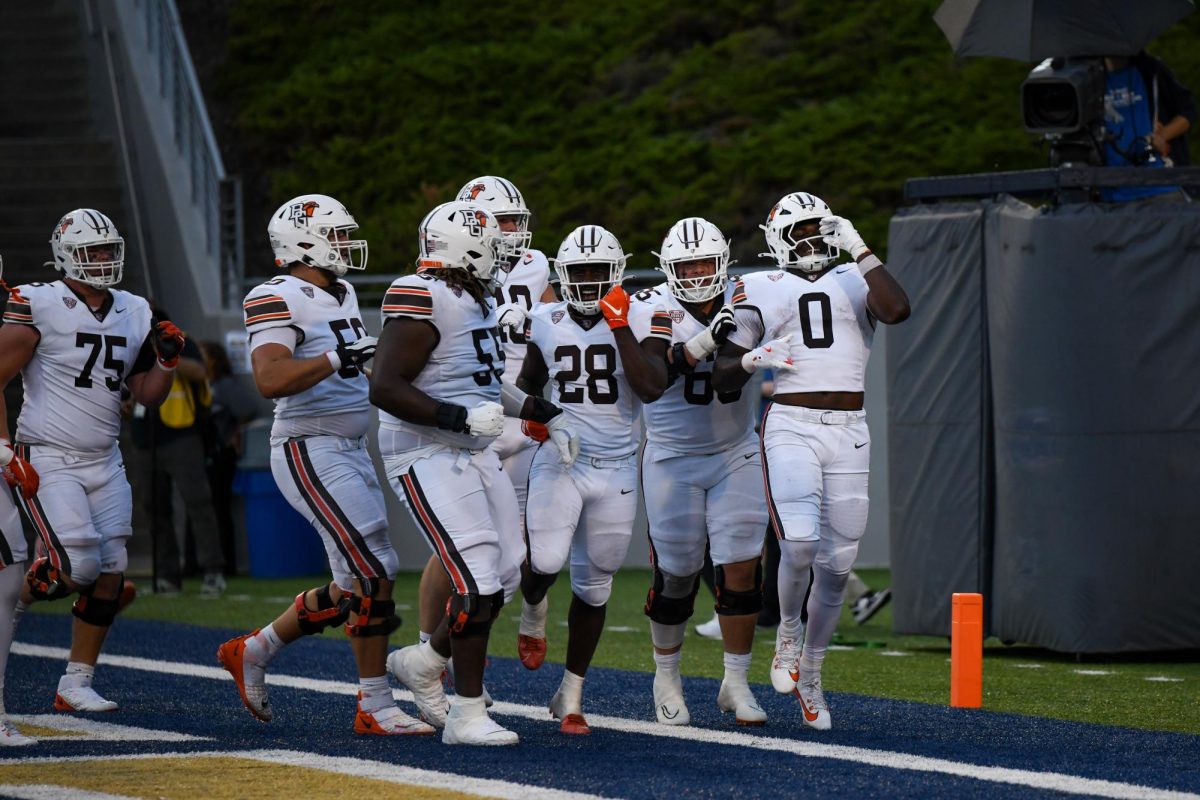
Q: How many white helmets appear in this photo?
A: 7